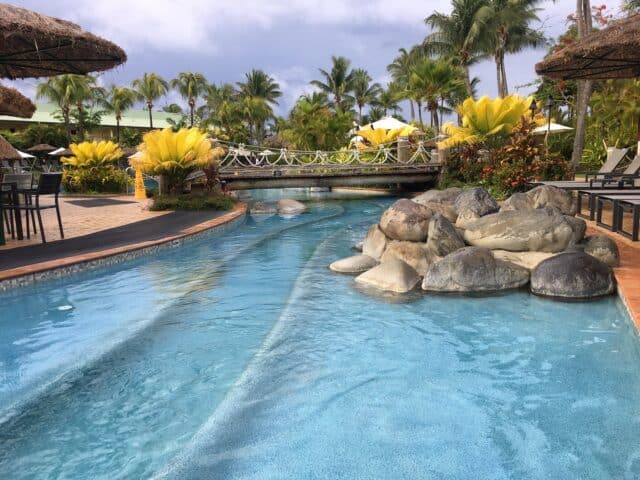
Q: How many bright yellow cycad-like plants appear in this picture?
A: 4